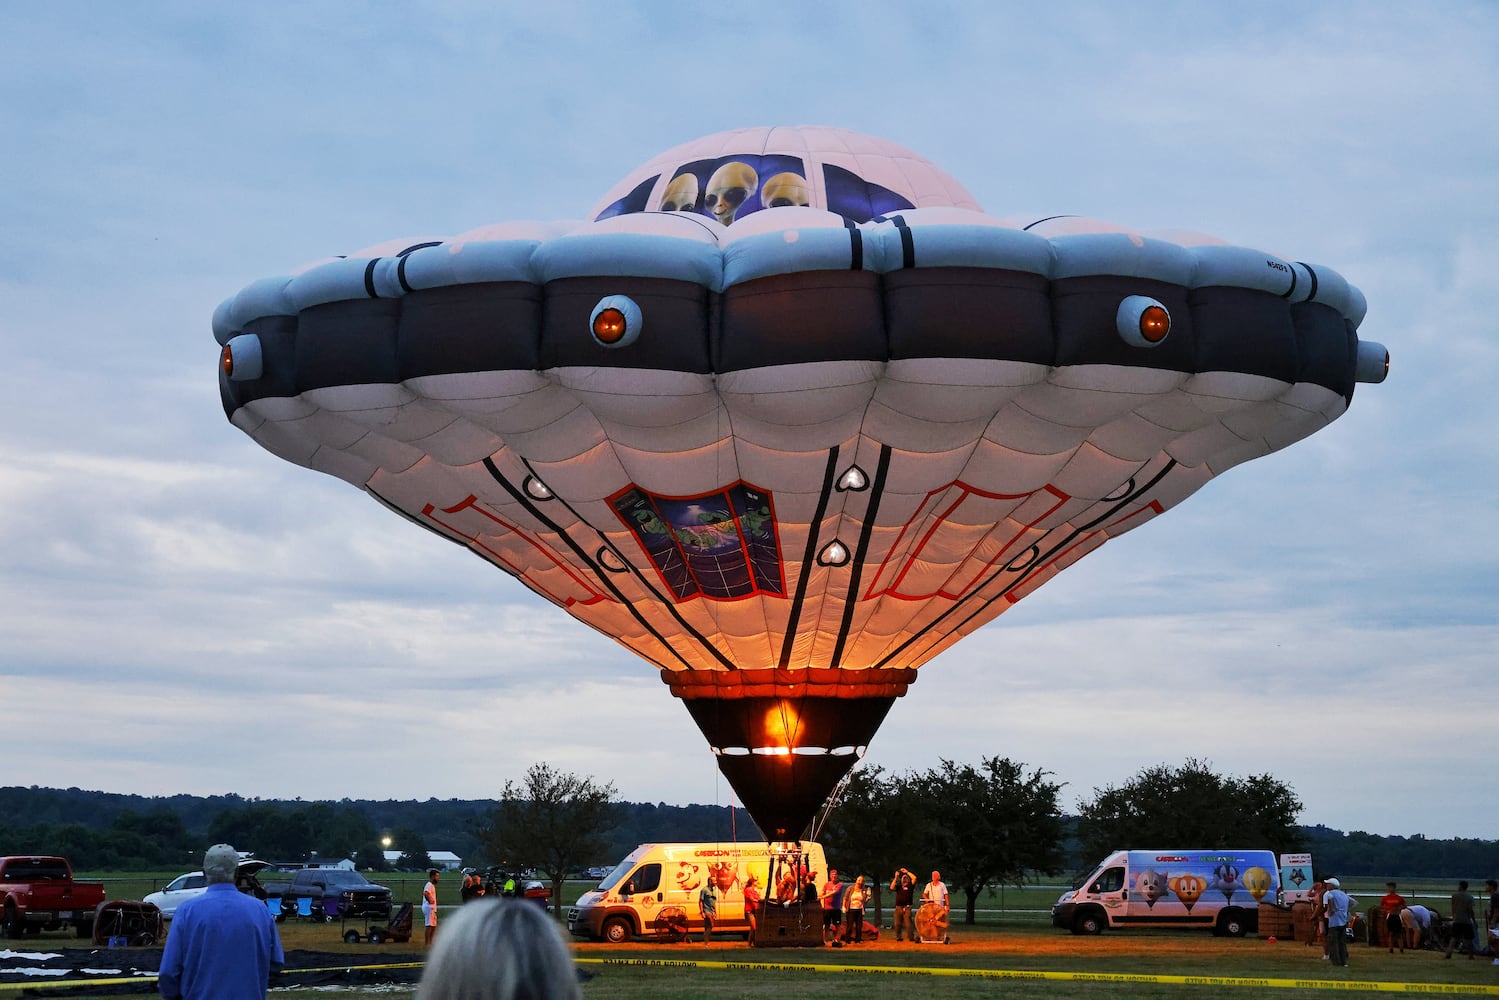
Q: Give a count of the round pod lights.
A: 4